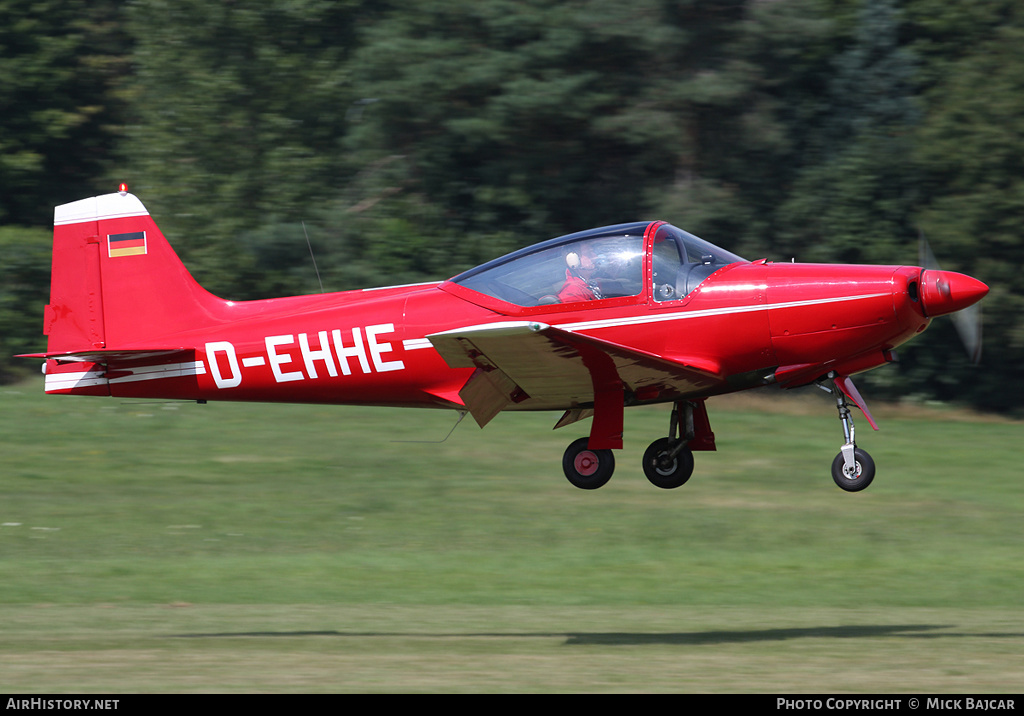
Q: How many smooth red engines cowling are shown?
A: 1